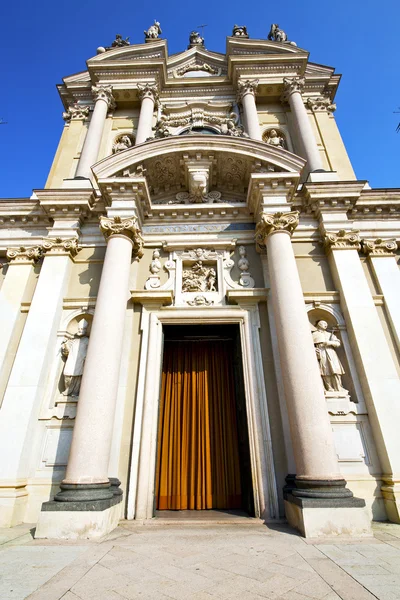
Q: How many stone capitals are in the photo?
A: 12